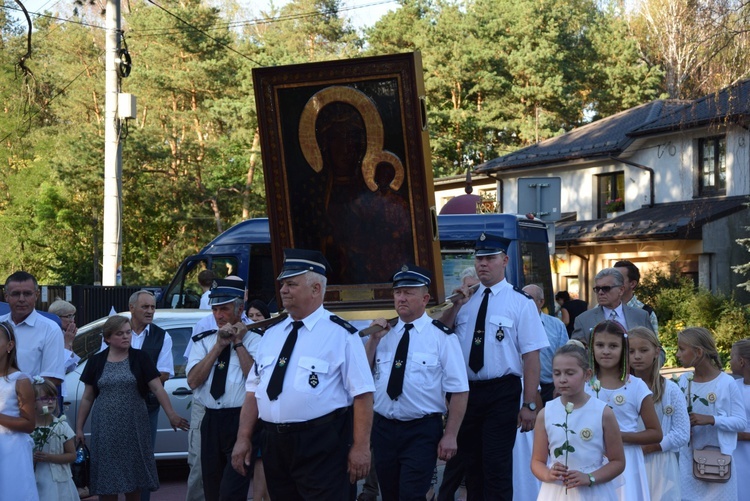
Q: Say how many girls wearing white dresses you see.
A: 7